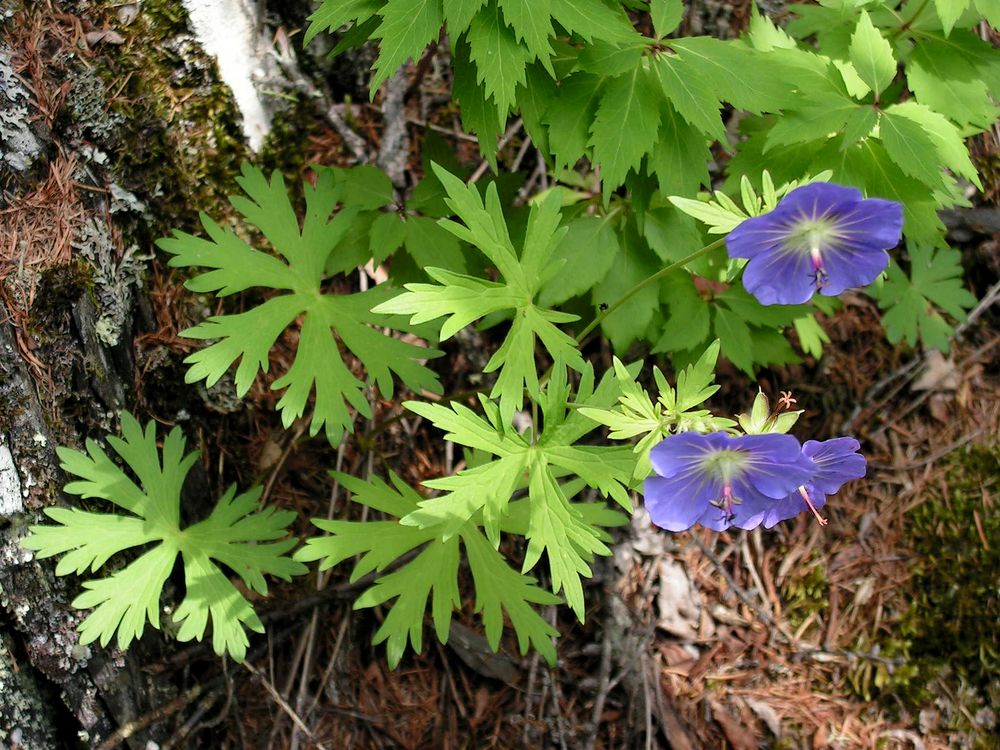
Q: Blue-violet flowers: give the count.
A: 3